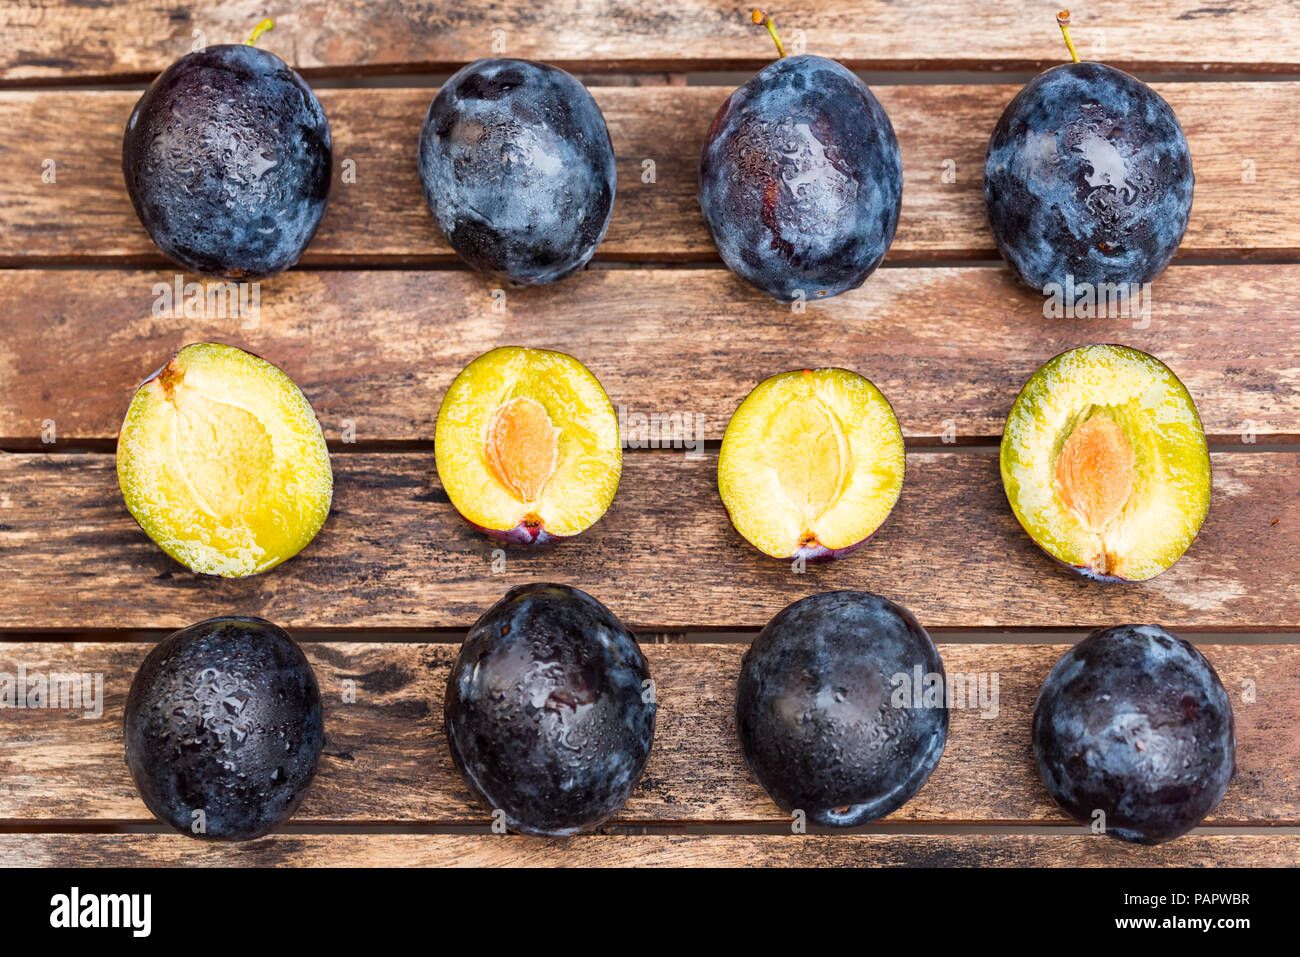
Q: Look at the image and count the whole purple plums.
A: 8